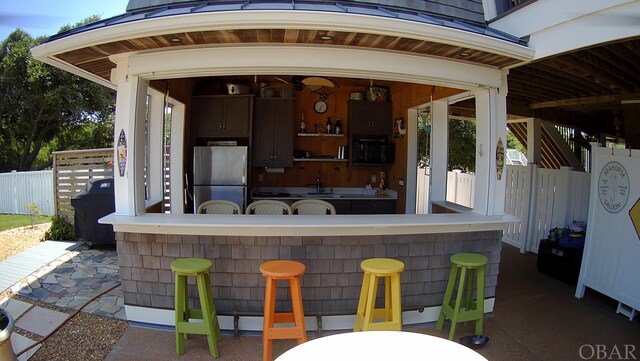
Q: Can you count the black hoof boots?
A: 0